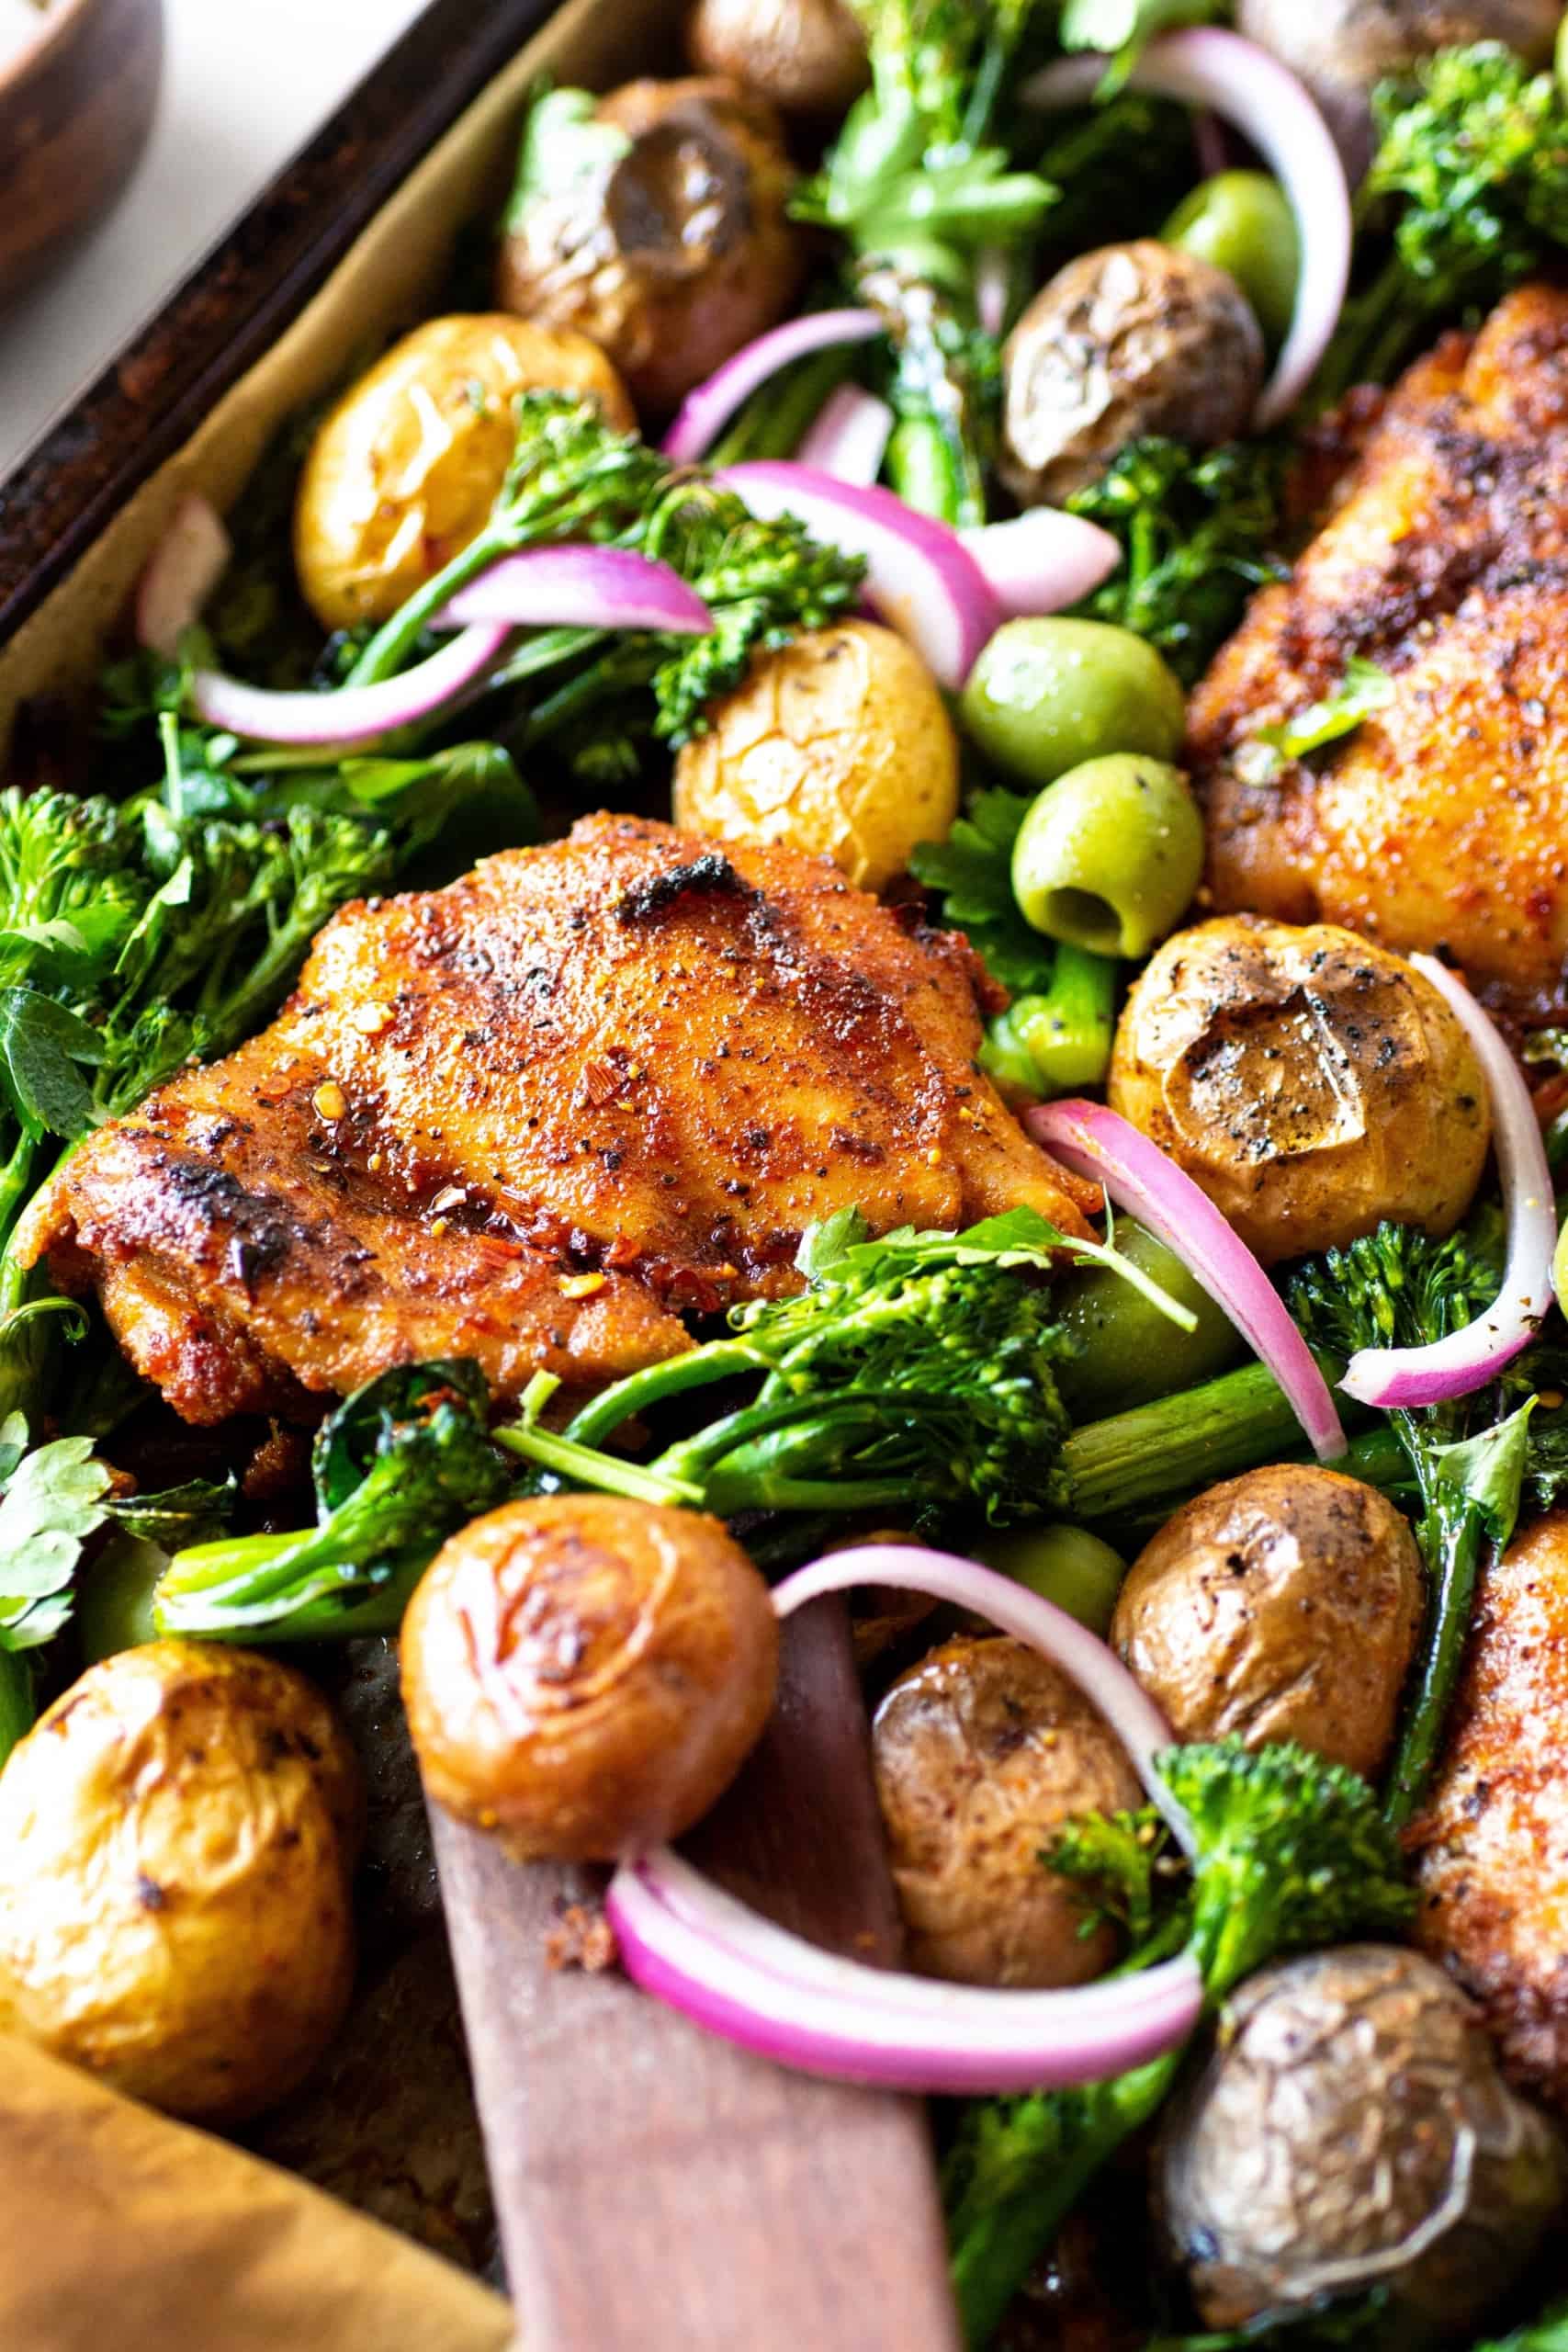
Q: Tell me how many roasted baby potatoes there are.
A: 12